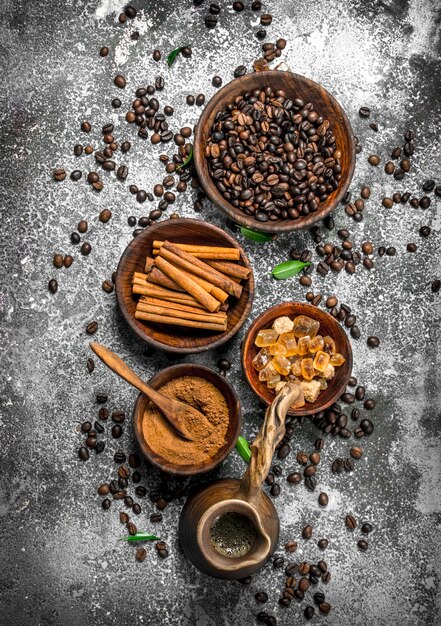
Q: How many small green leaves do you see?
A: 6